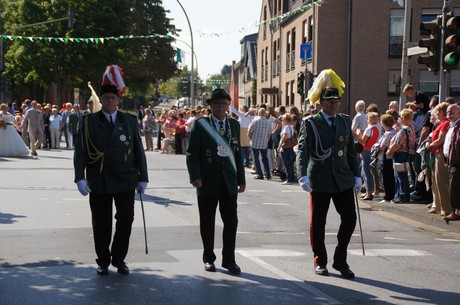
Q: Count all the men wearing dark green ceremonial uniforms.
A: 3